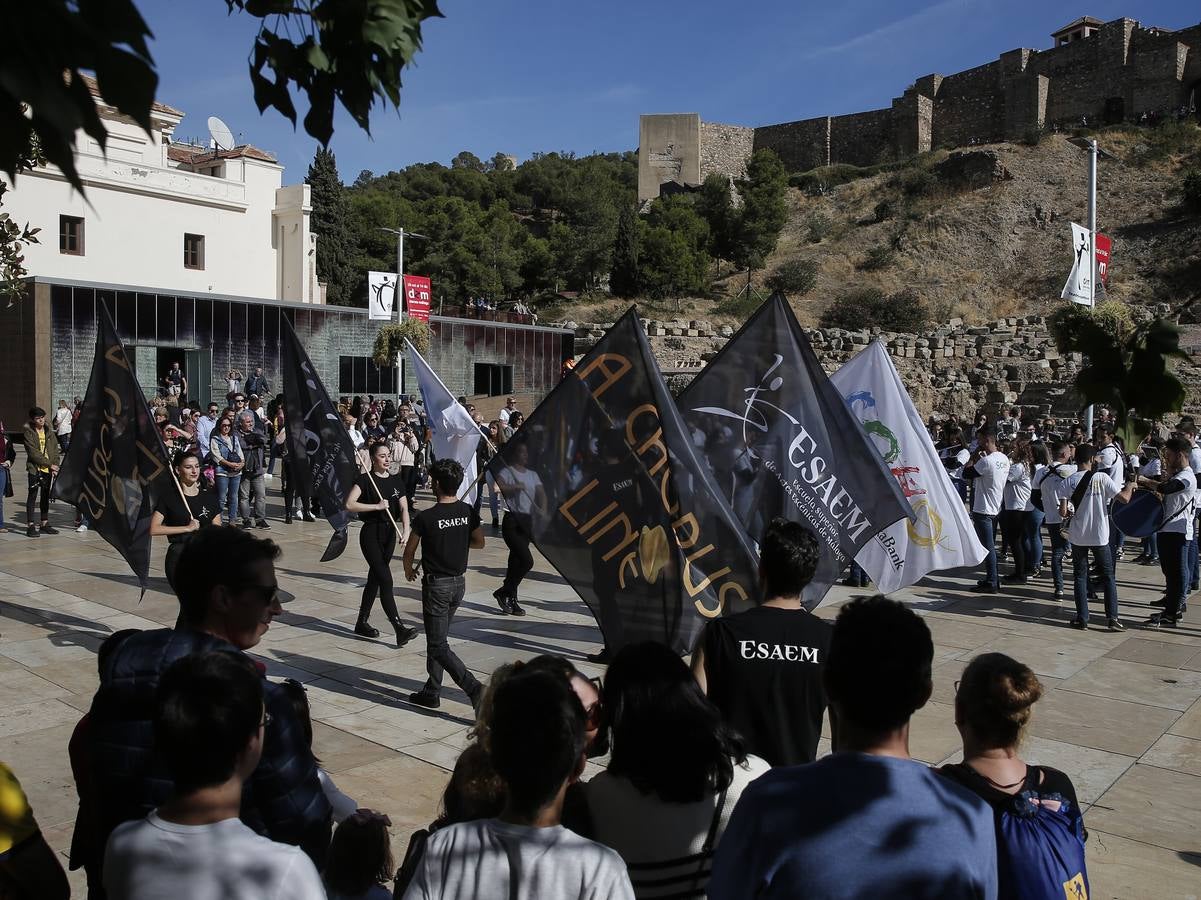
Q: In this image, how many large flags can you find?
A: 6